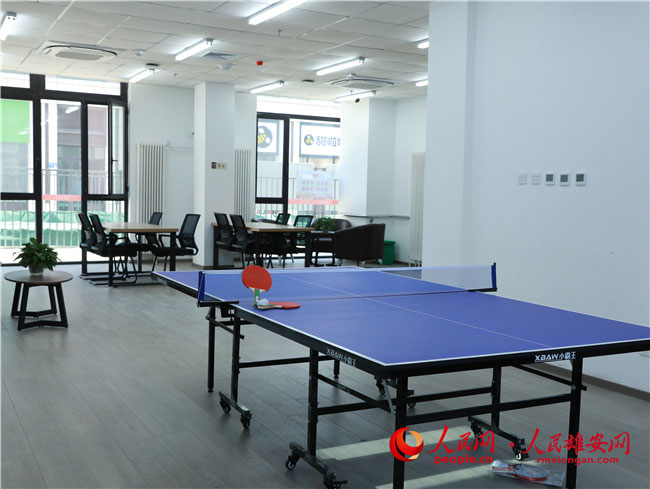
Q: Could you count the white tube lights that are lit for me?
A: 9